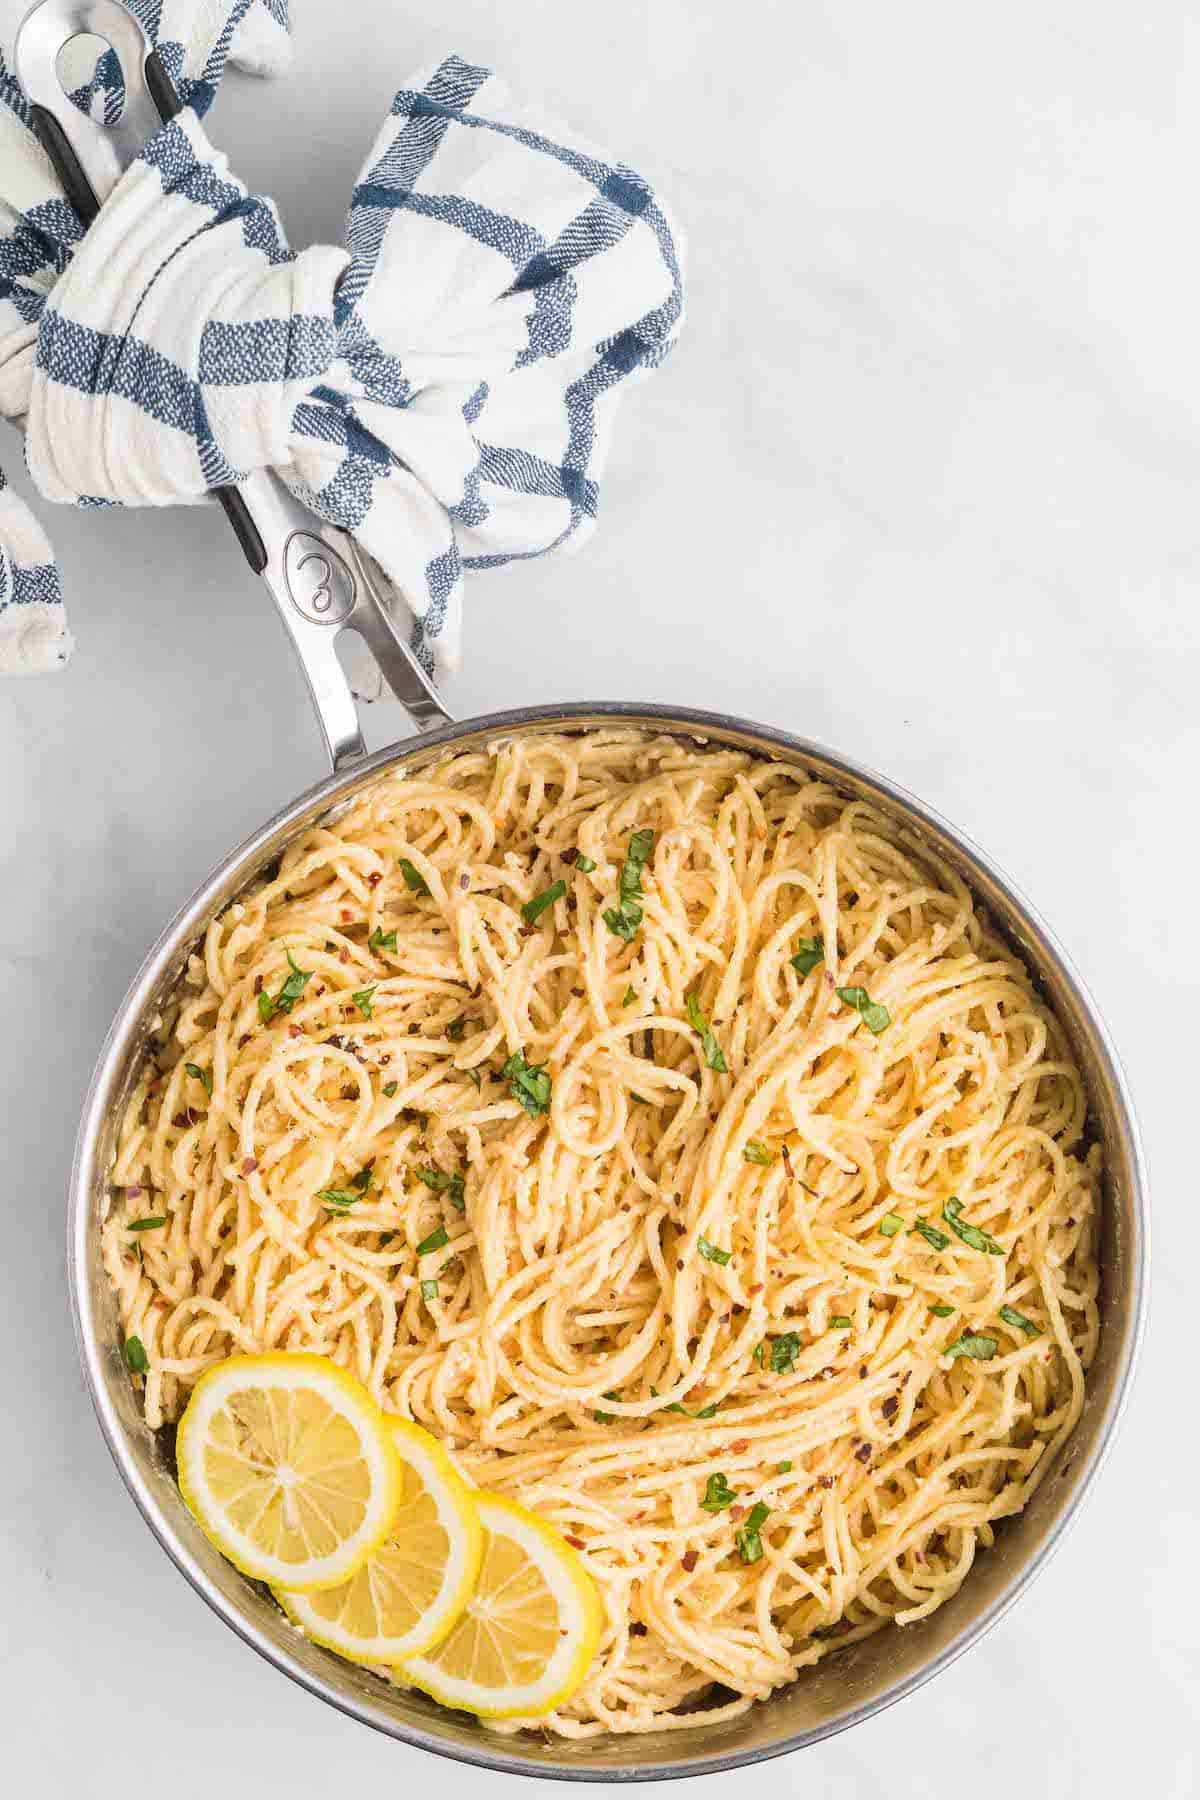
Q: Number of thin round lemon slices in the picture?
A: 3